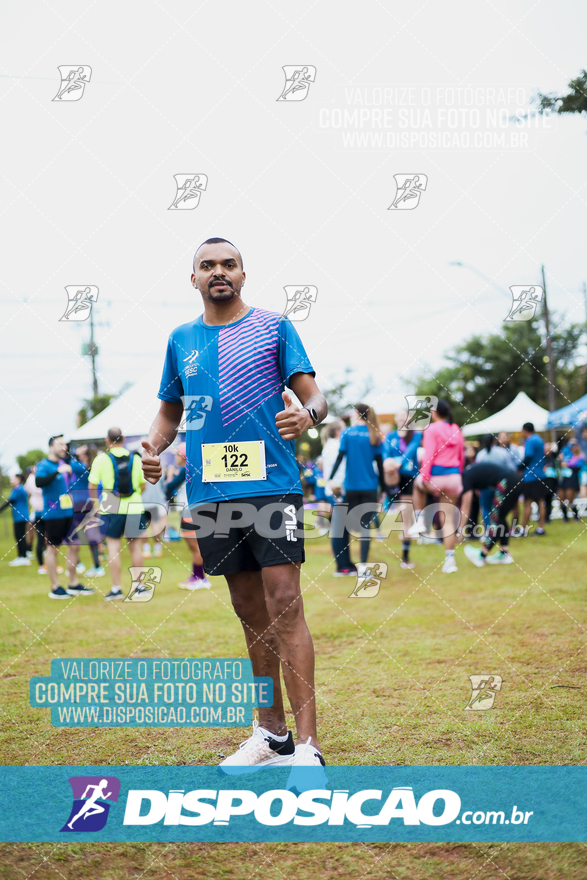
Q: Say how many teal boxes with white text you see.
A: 2